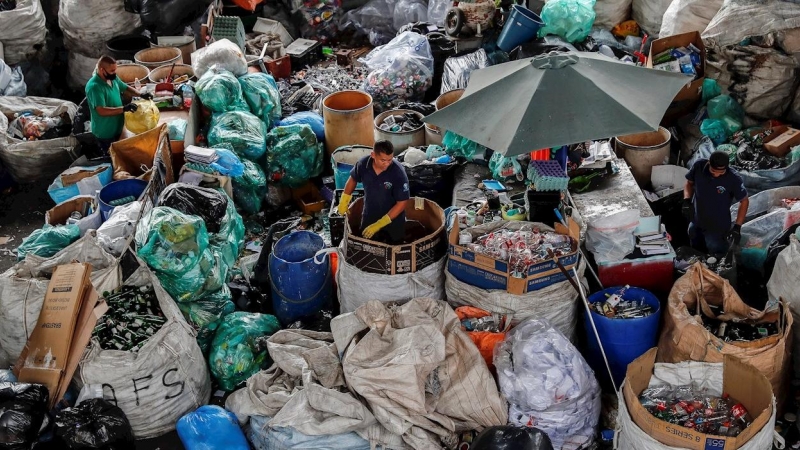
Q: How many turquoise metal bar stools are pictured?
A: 0